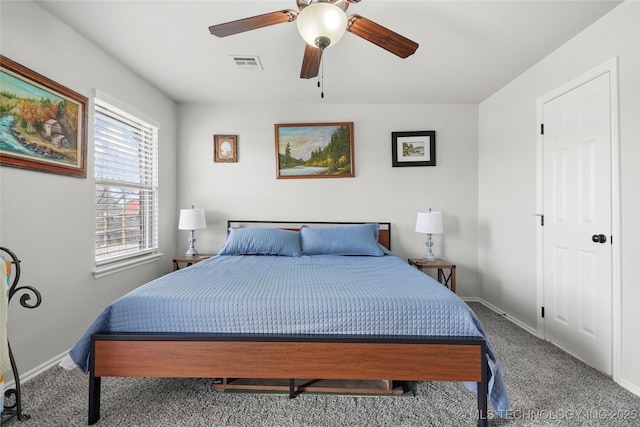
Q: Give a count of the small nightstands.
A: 2